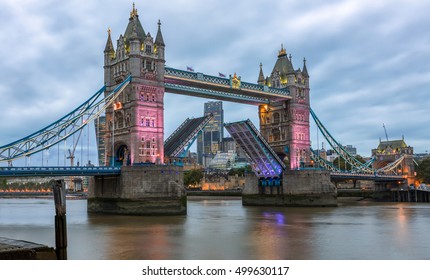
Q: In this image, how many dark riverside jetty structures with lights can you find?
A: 1